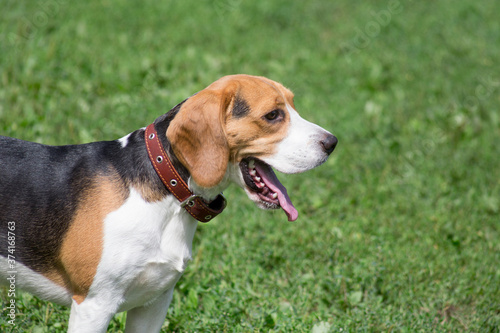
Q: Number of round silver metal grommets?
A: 5